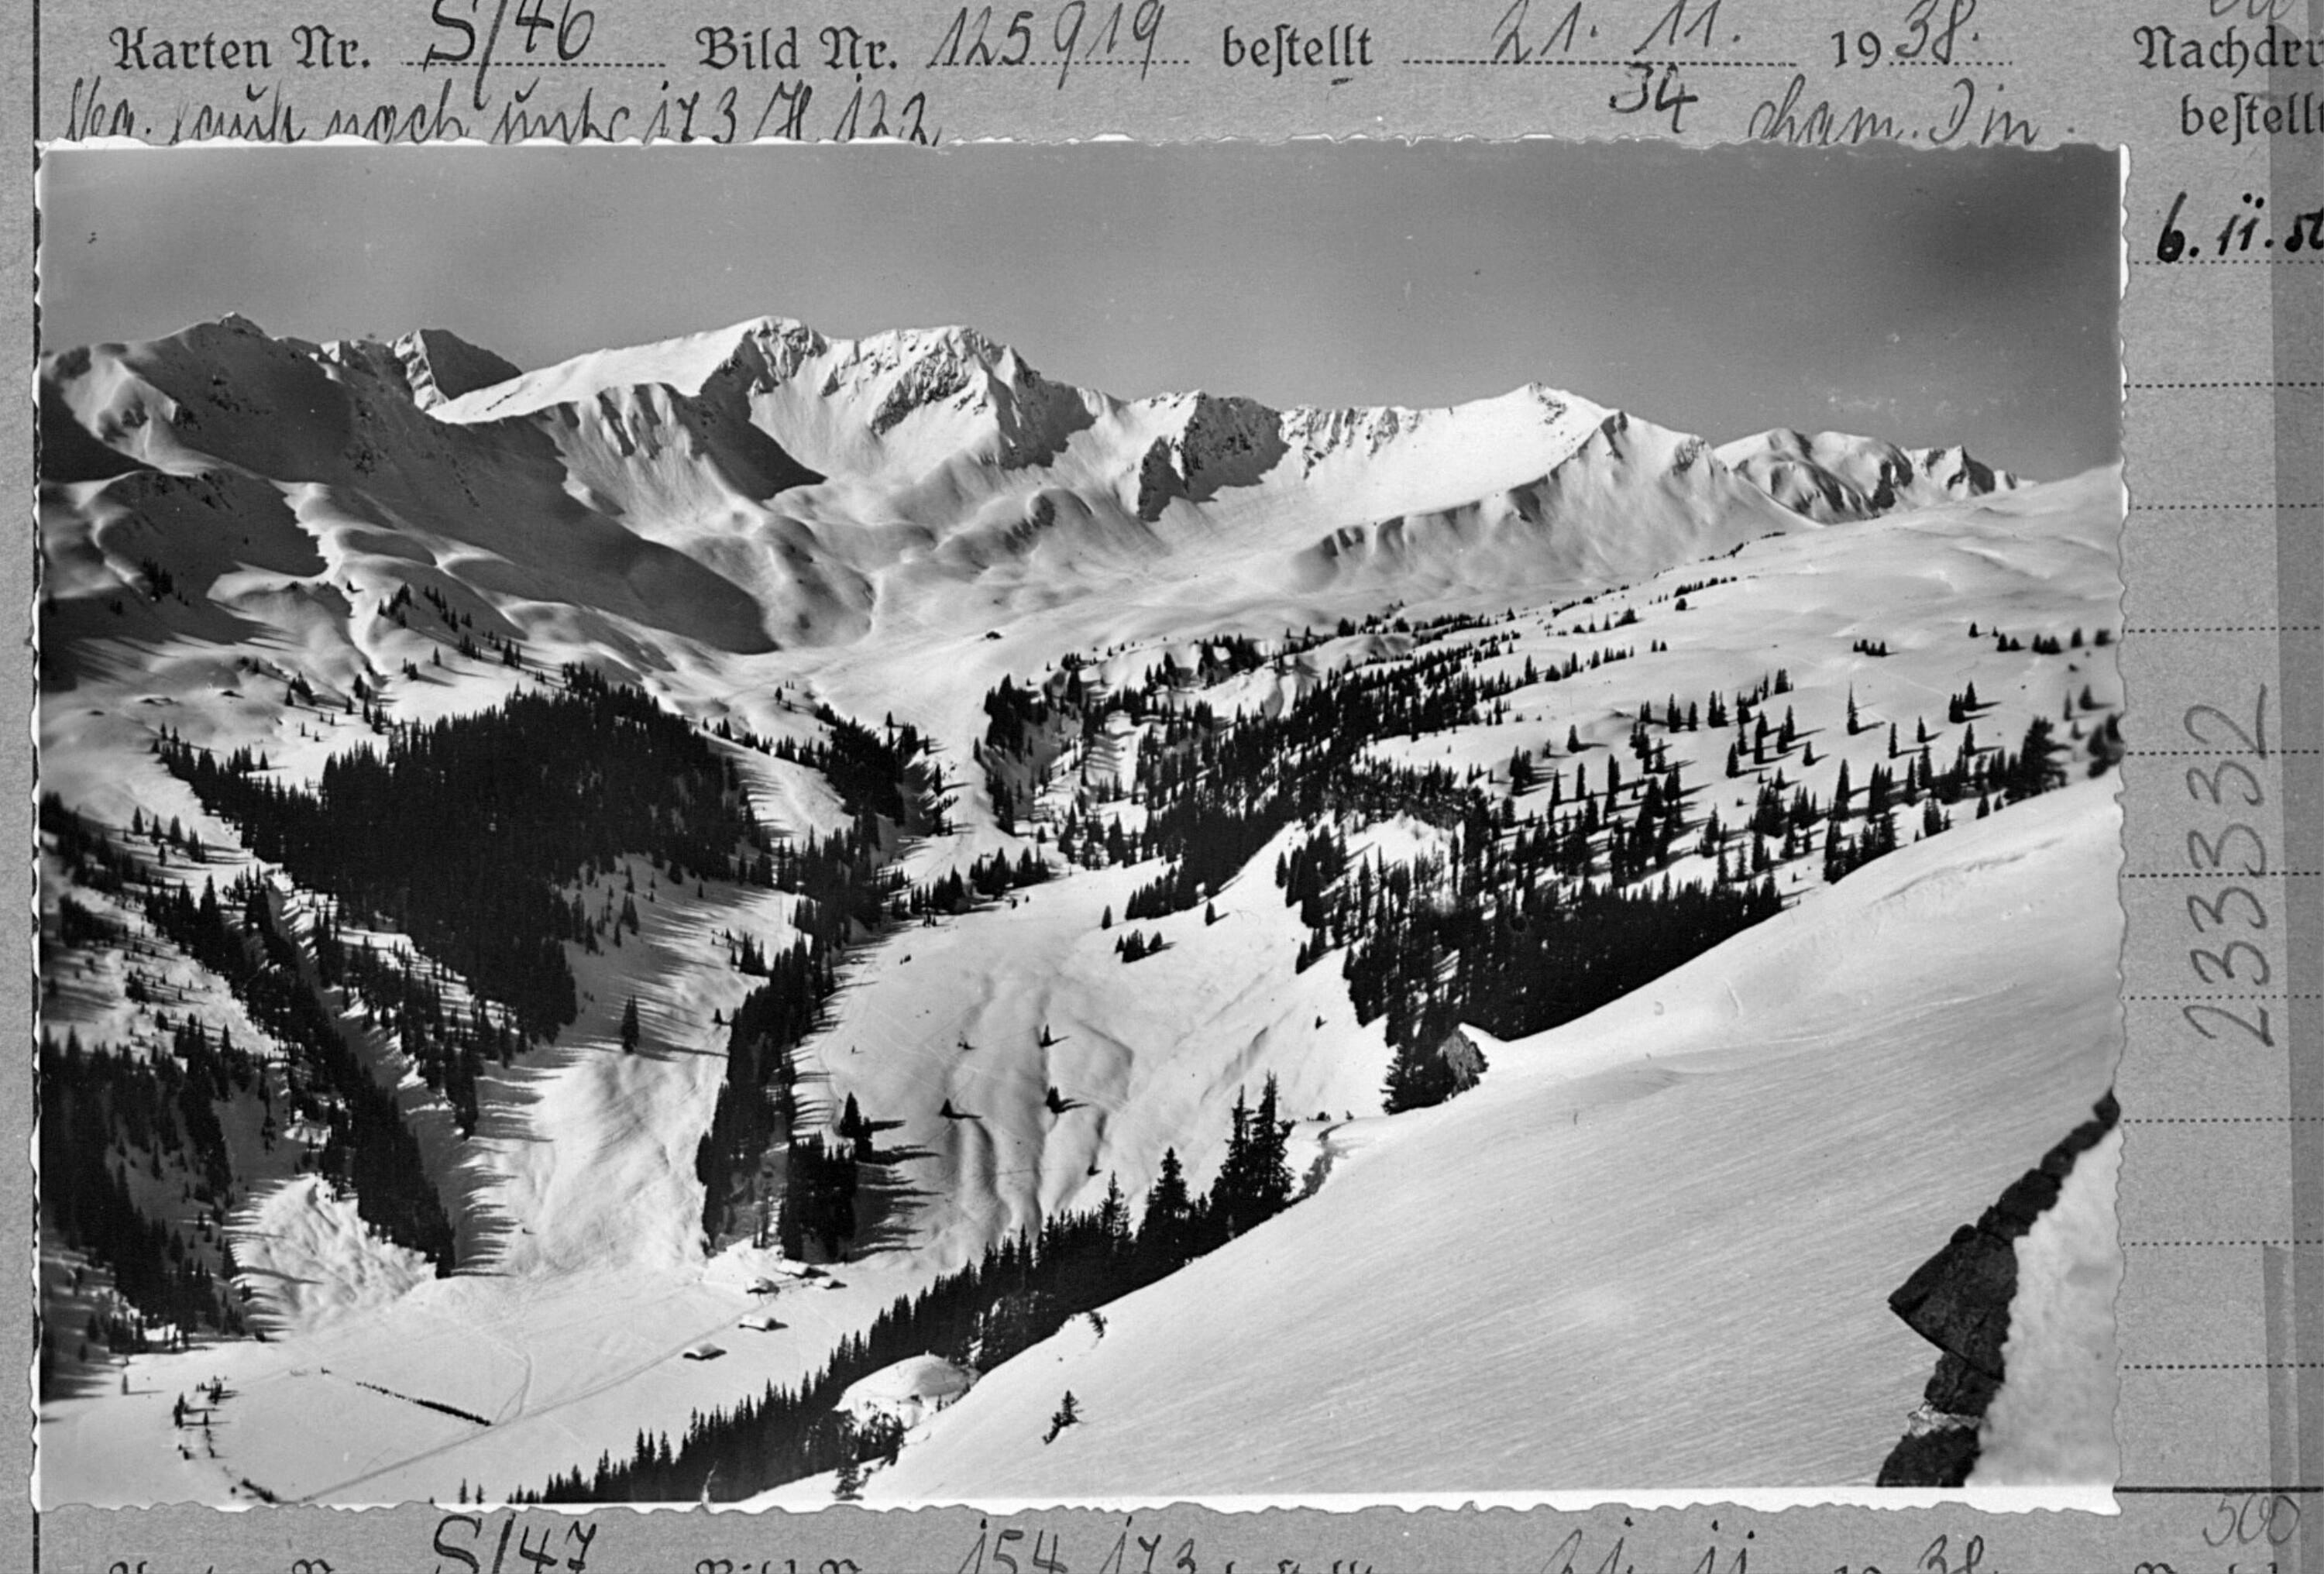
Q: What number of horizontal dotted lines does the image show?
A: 14